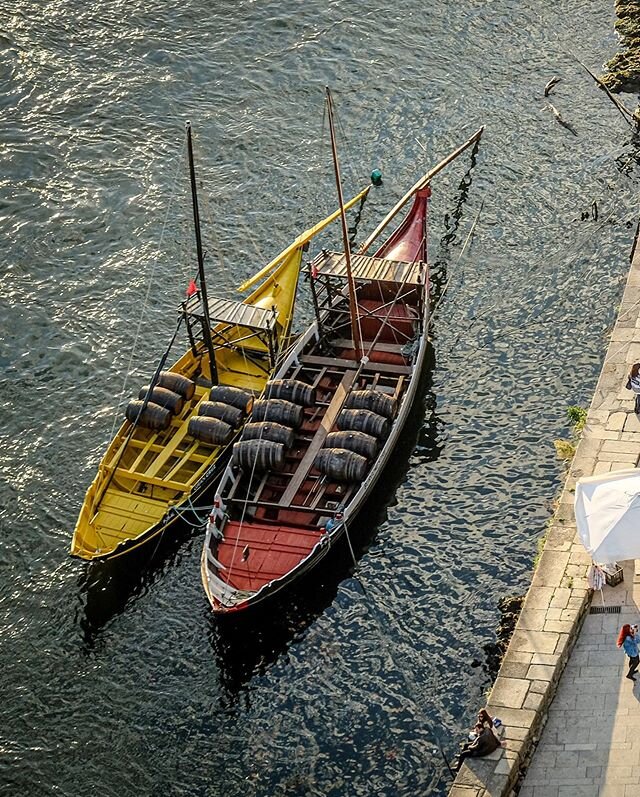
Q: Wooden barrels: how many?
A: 14